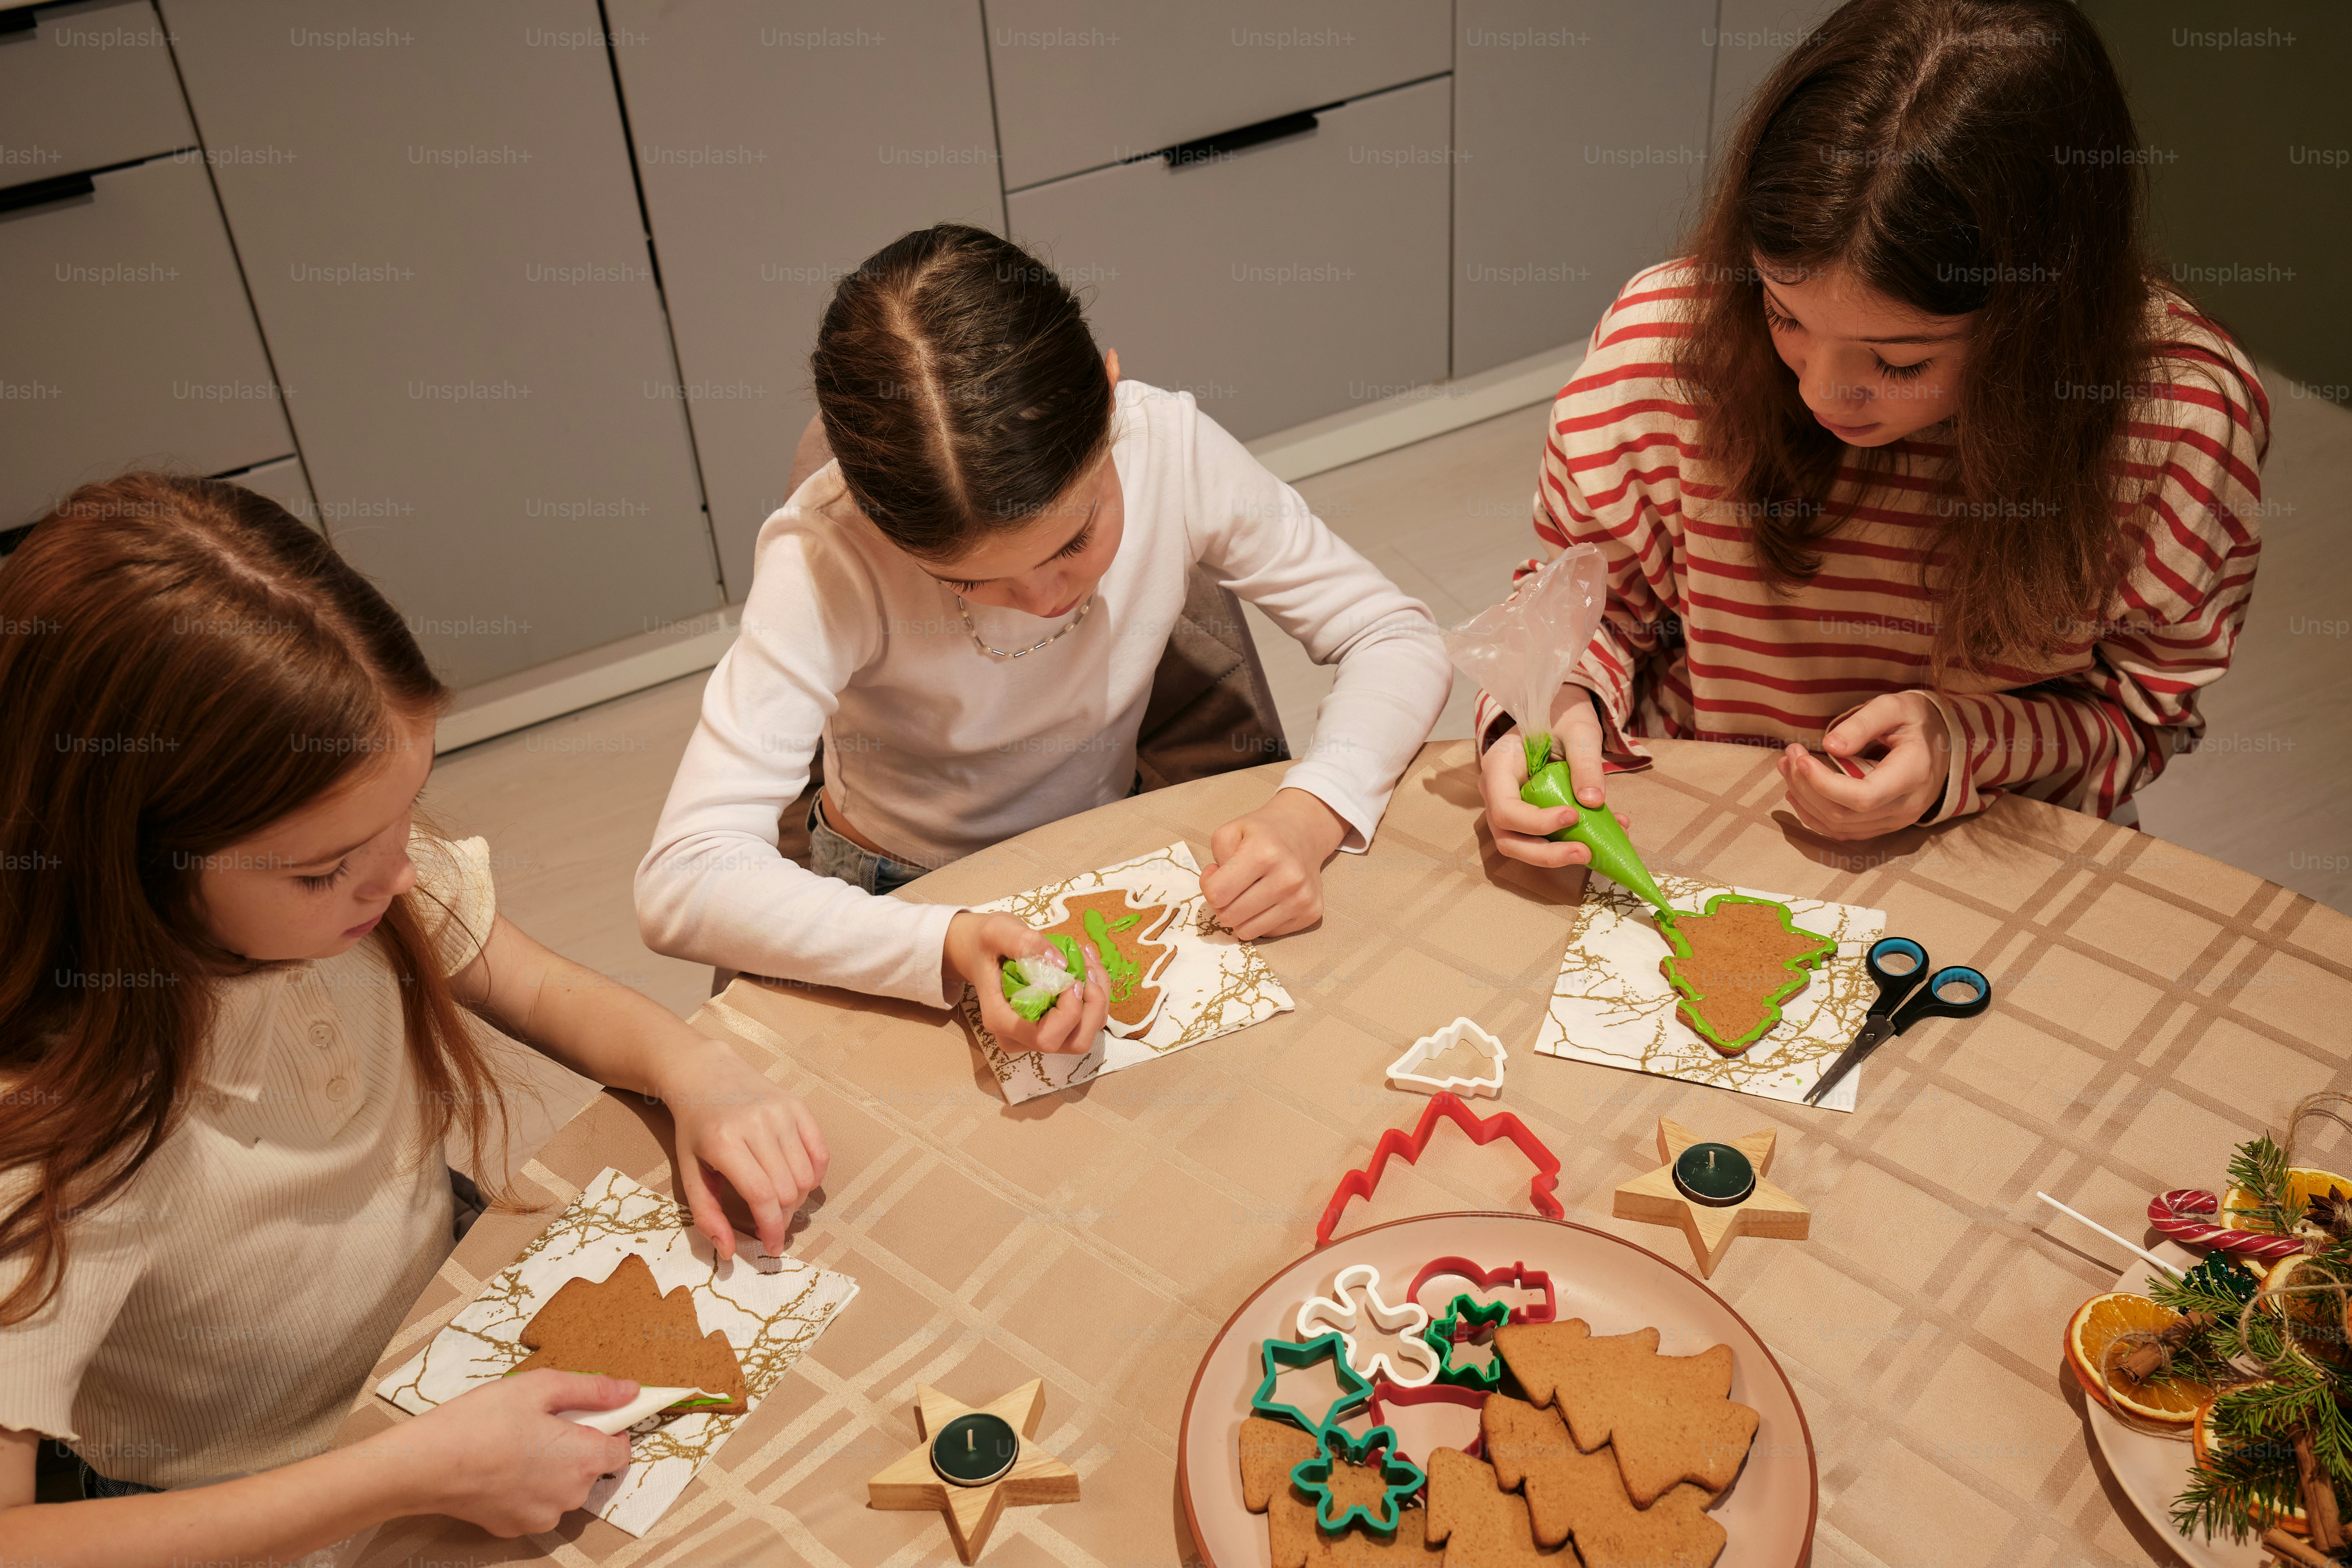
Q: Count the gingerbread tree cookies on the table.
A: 7